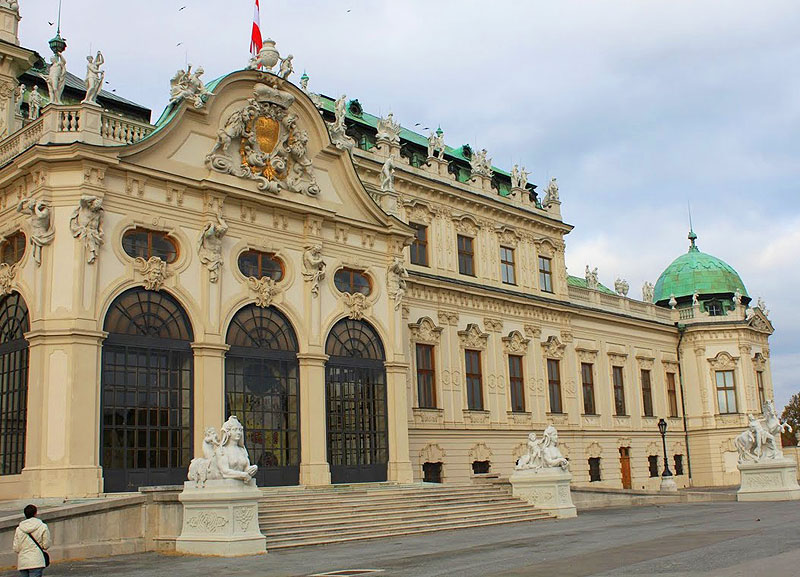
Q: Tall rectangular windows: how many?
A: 14